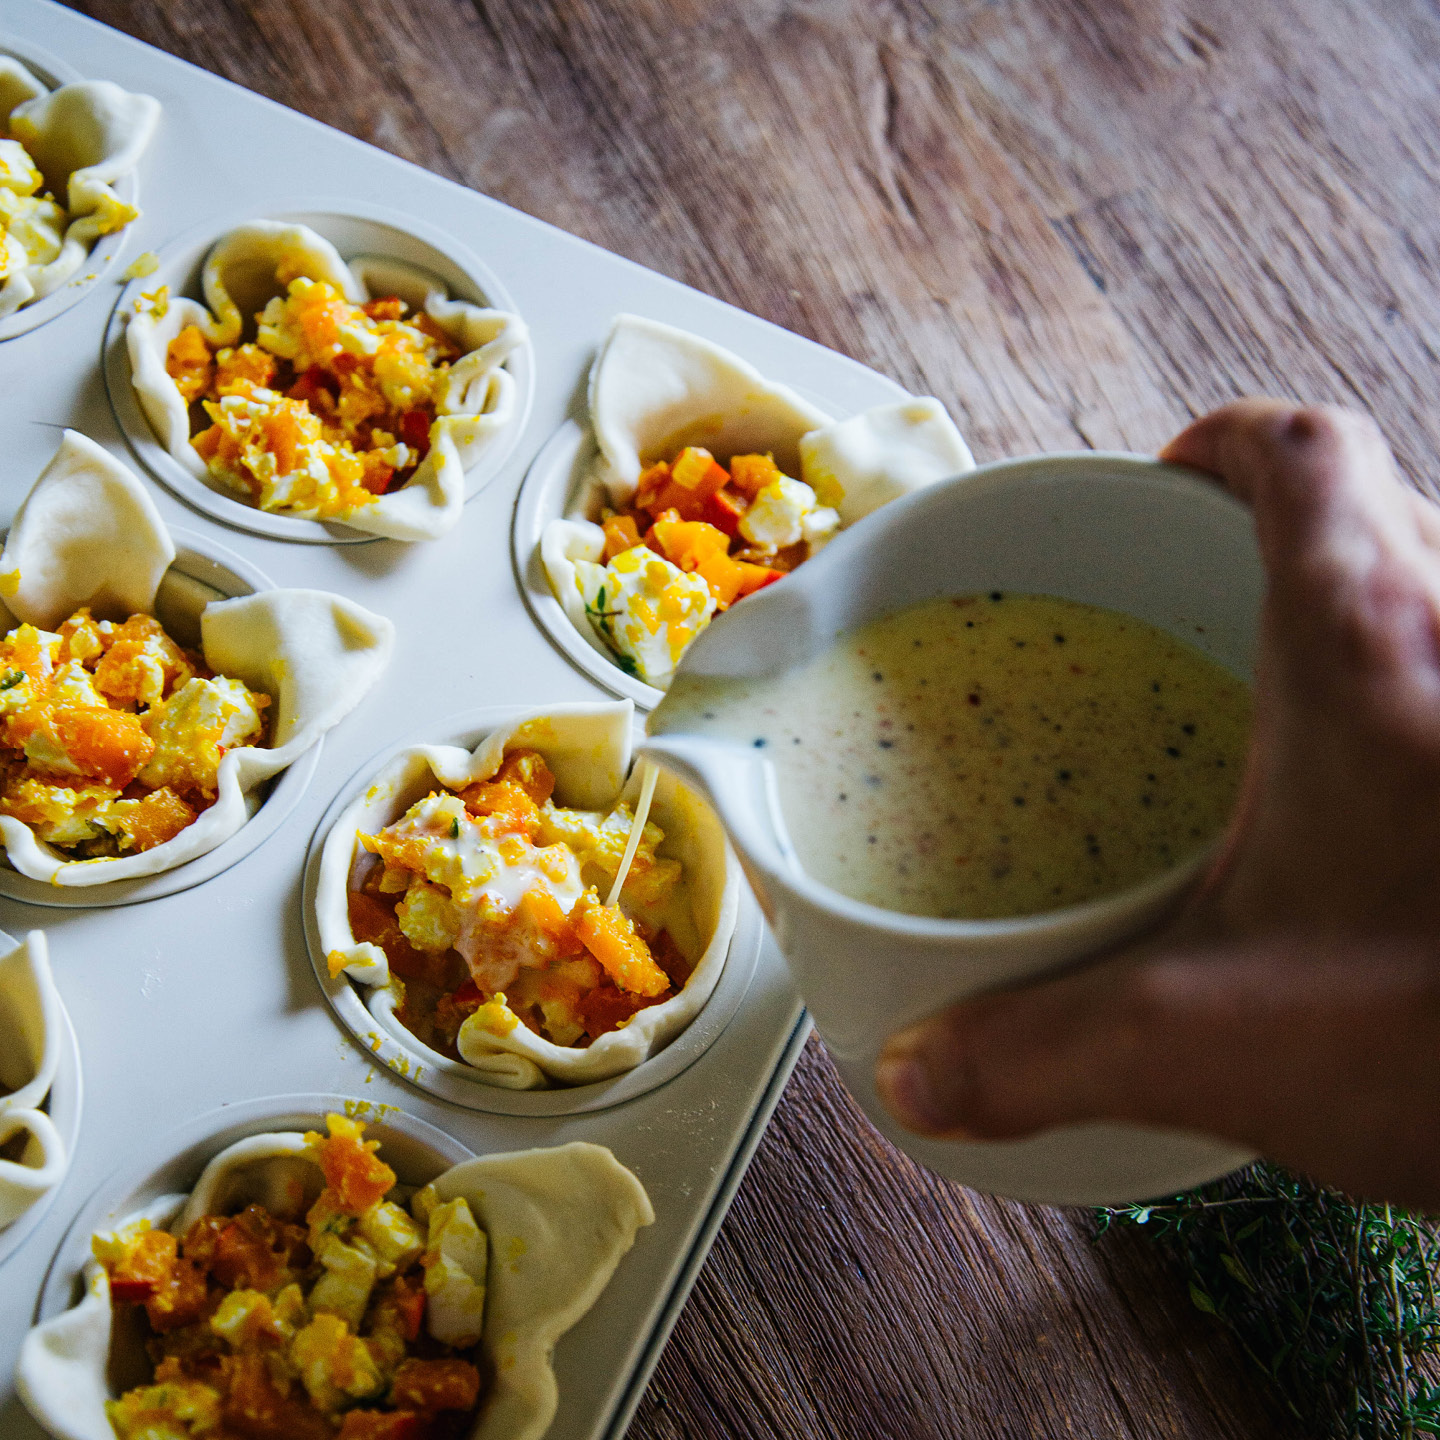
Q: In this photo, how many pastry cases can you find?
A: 7